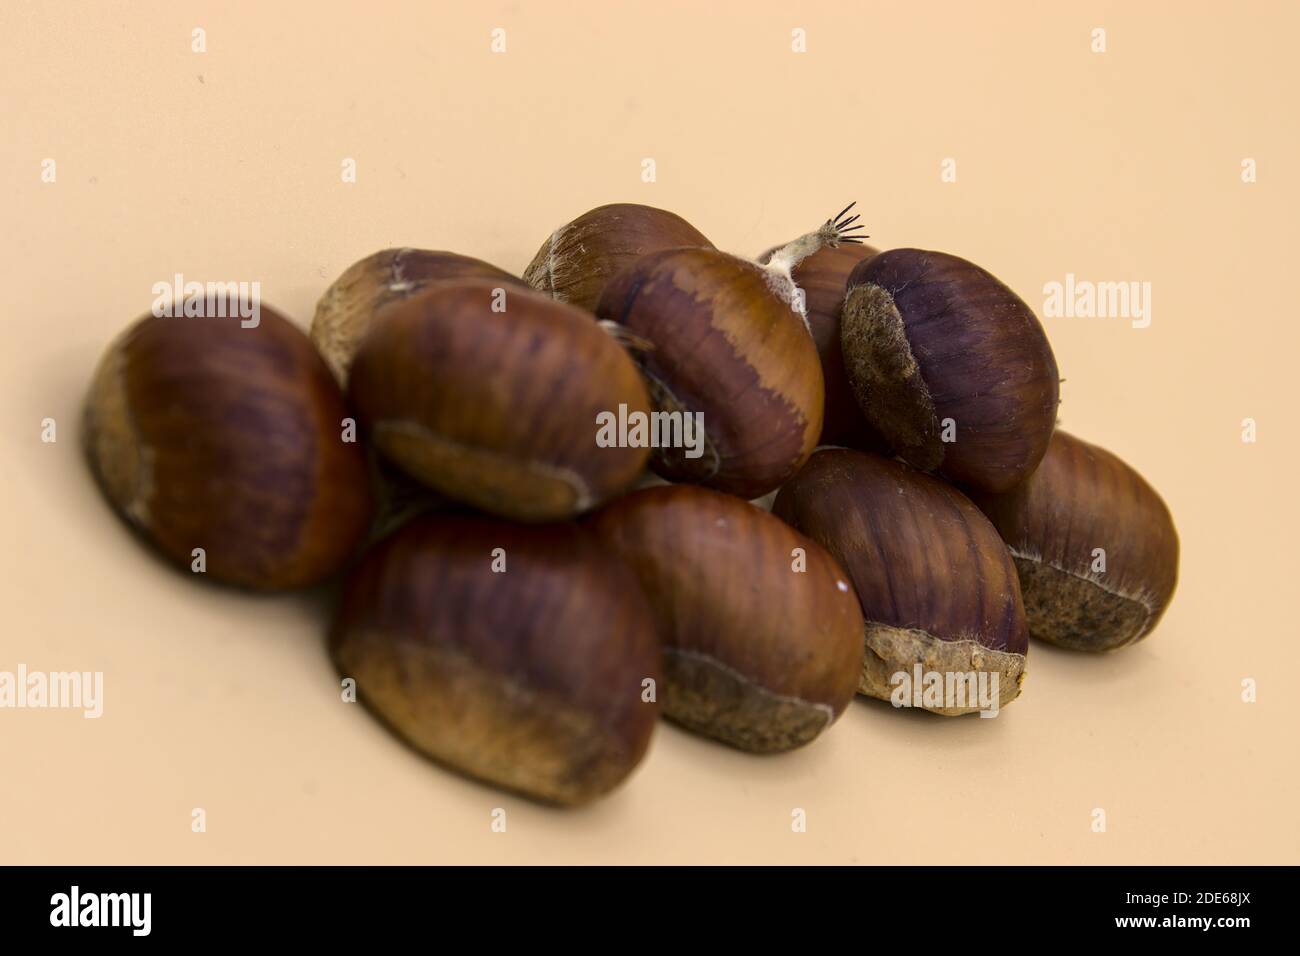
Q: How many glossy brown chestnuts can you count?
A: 11